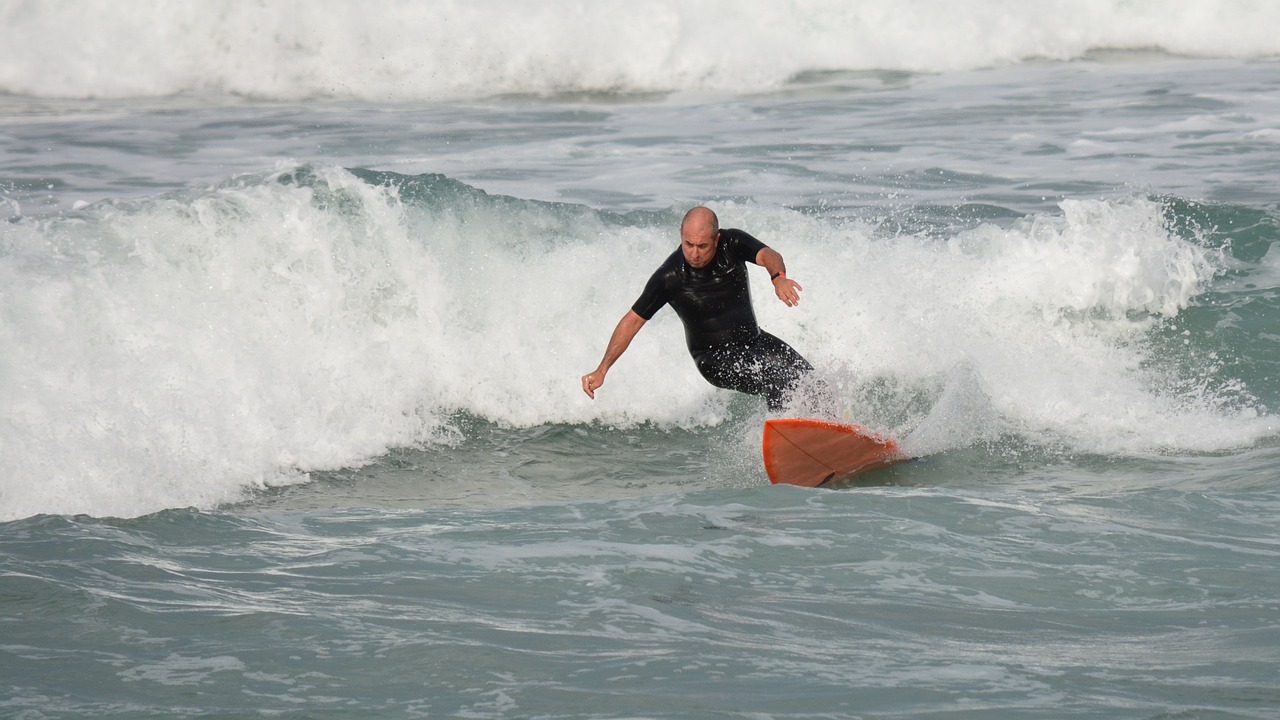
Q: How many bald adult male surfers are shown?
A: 1